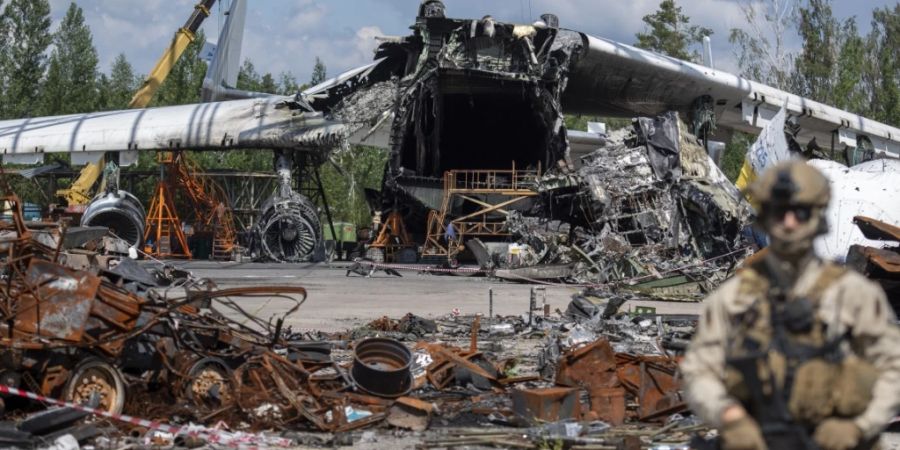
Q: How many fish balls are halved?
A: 0